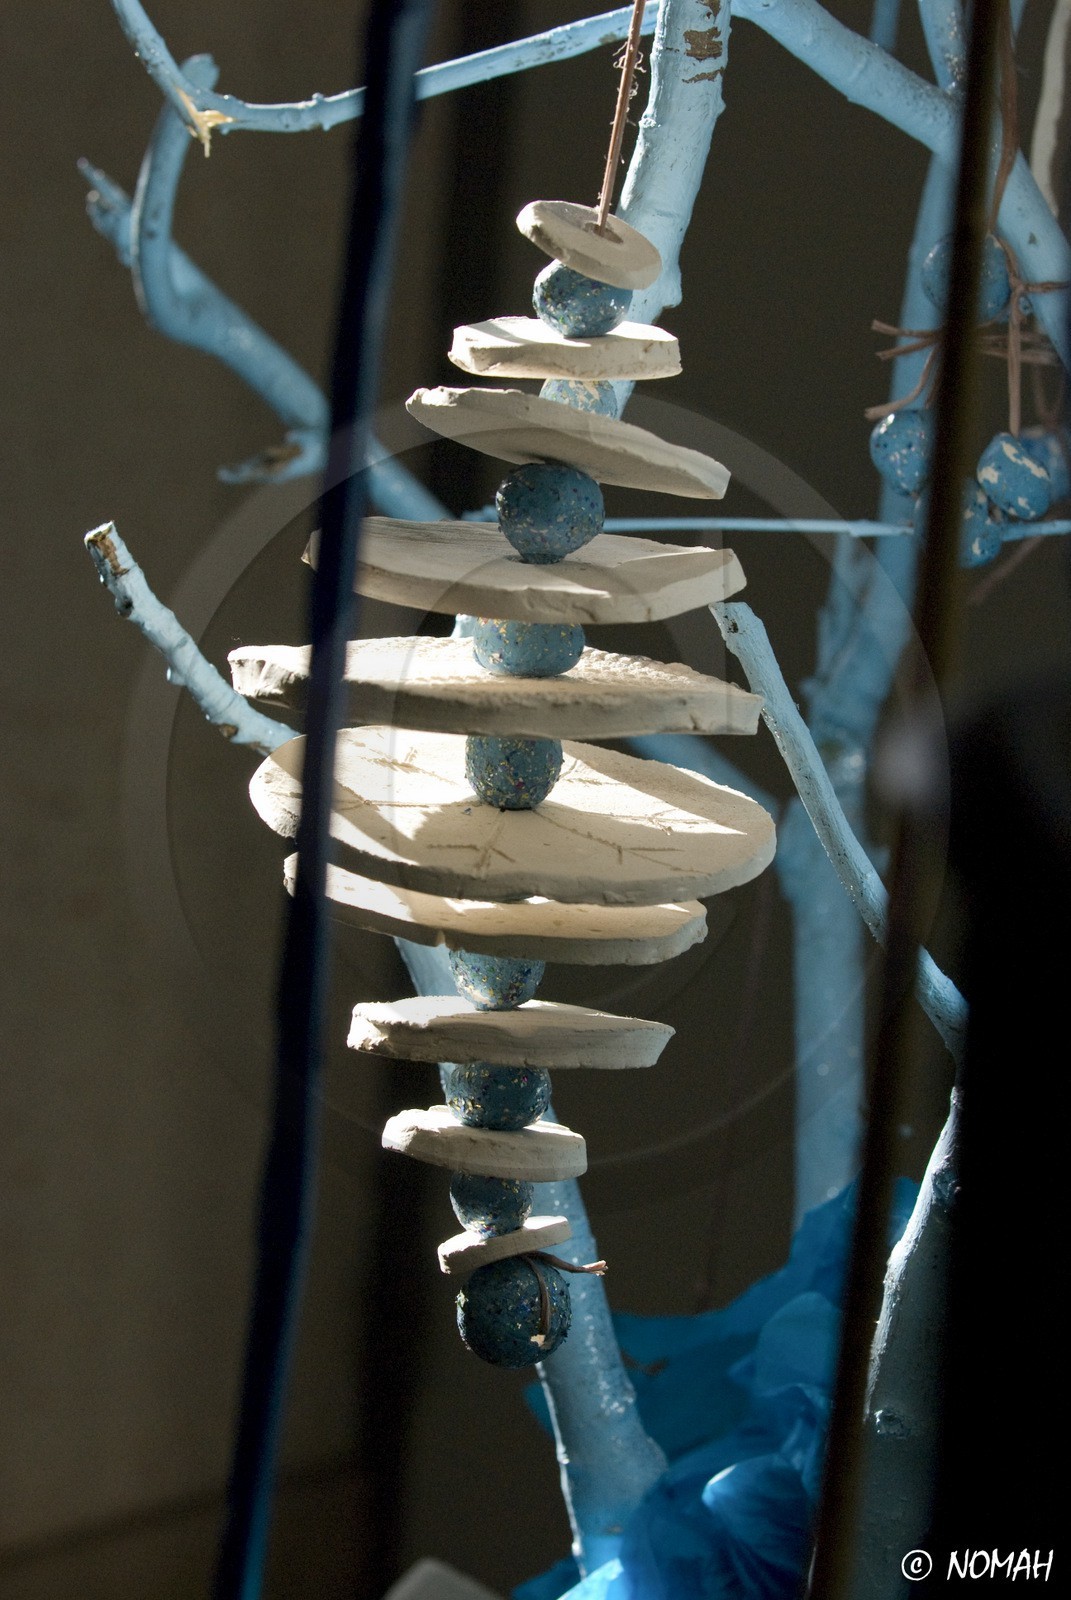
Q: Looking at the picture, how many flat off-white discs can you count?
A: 10